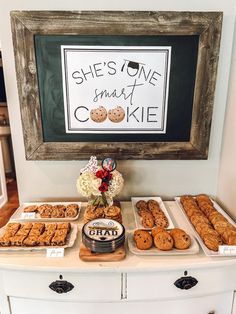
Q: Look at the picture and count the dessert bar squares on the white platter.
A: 15